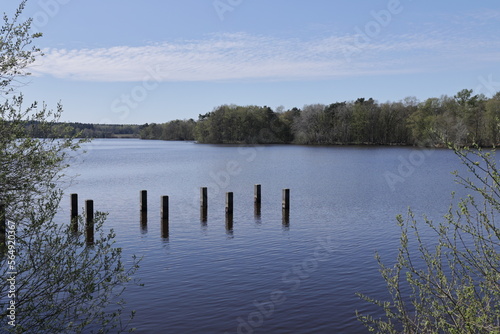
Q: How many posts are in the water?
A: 8